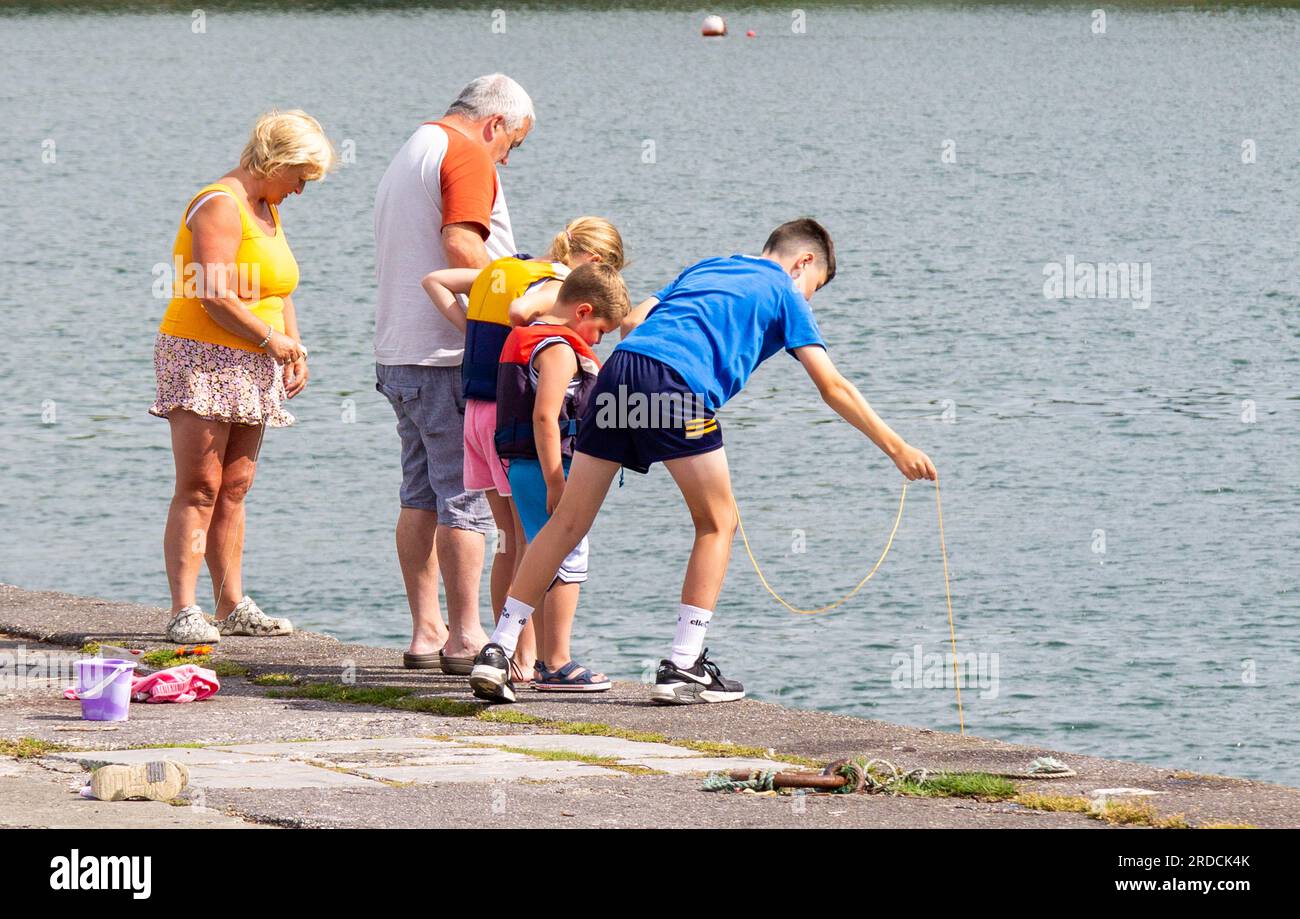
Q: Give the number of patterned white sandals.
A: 2